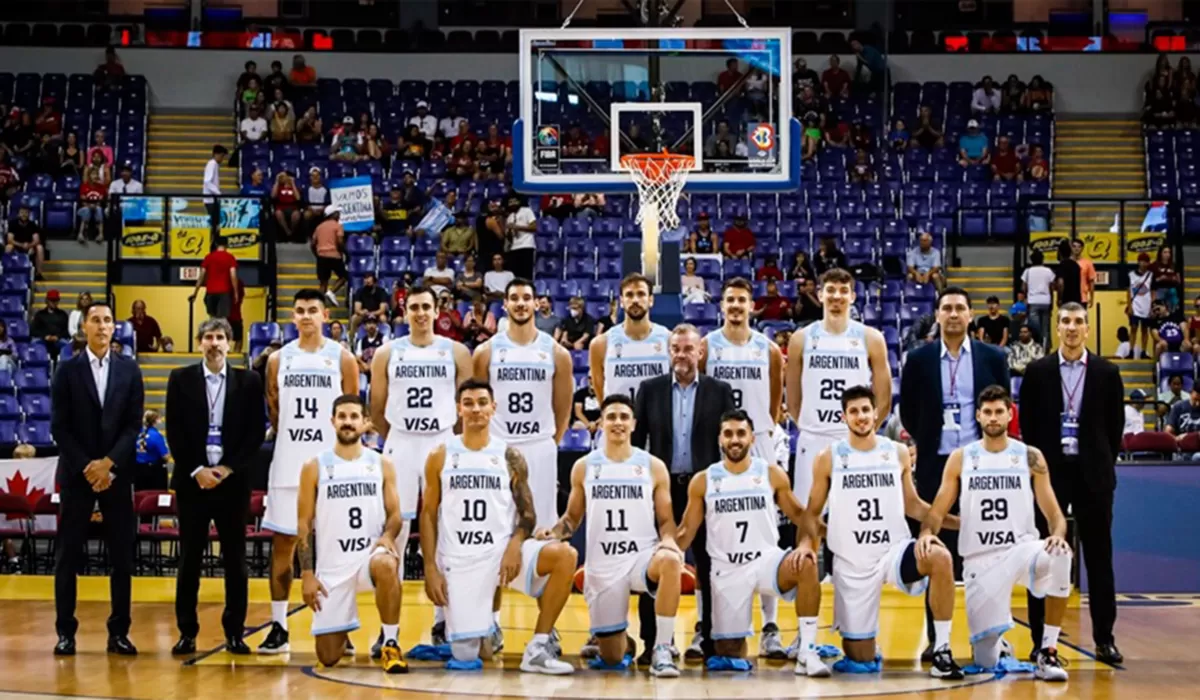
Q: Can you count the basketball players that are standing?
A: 6